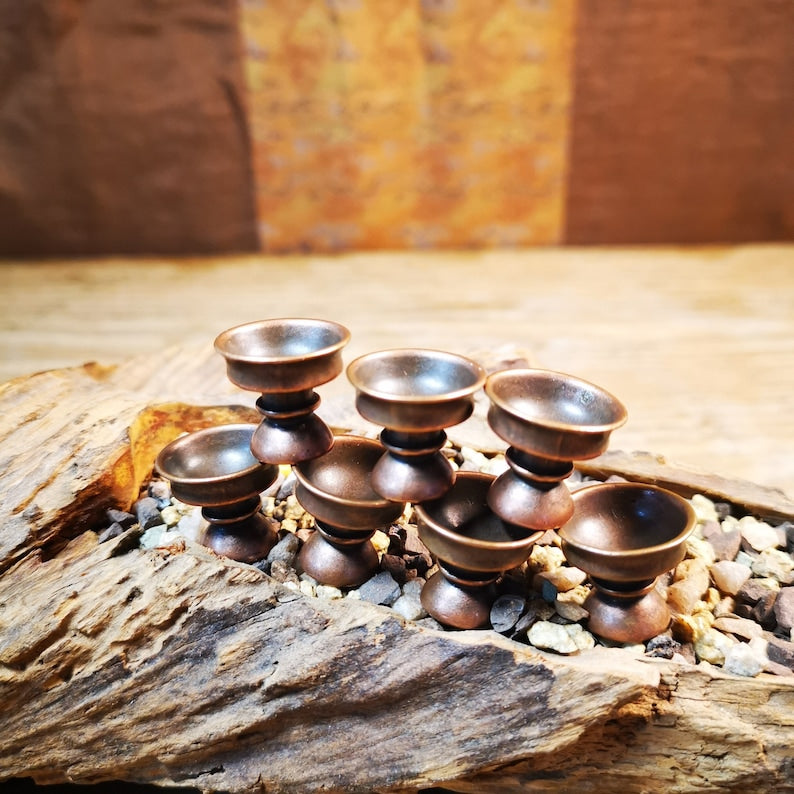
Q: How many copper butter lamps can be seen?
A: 7